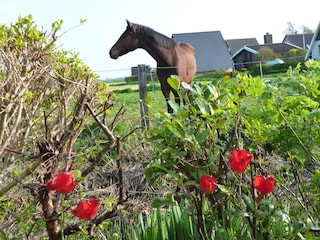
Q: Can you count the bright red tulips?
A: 5